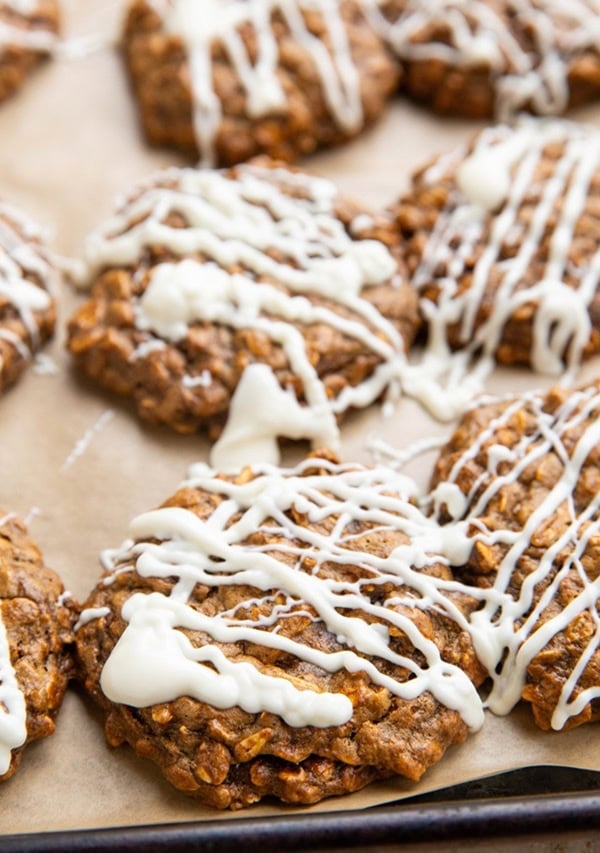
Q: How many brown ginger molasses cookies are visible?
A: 9